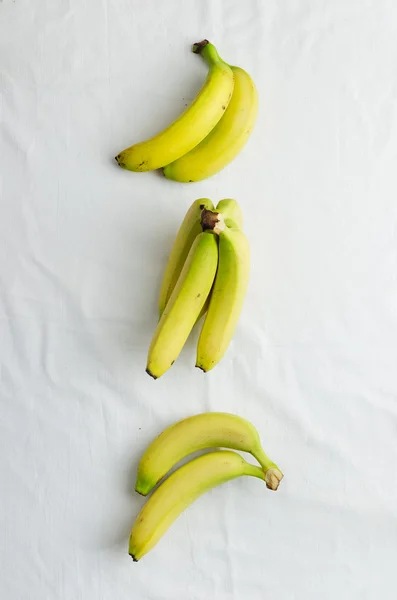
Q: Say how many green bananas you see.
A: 0